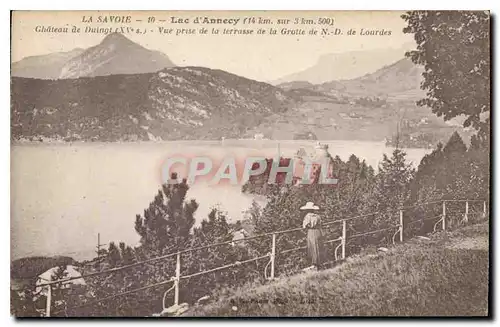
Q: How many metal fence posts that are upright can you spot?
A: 8